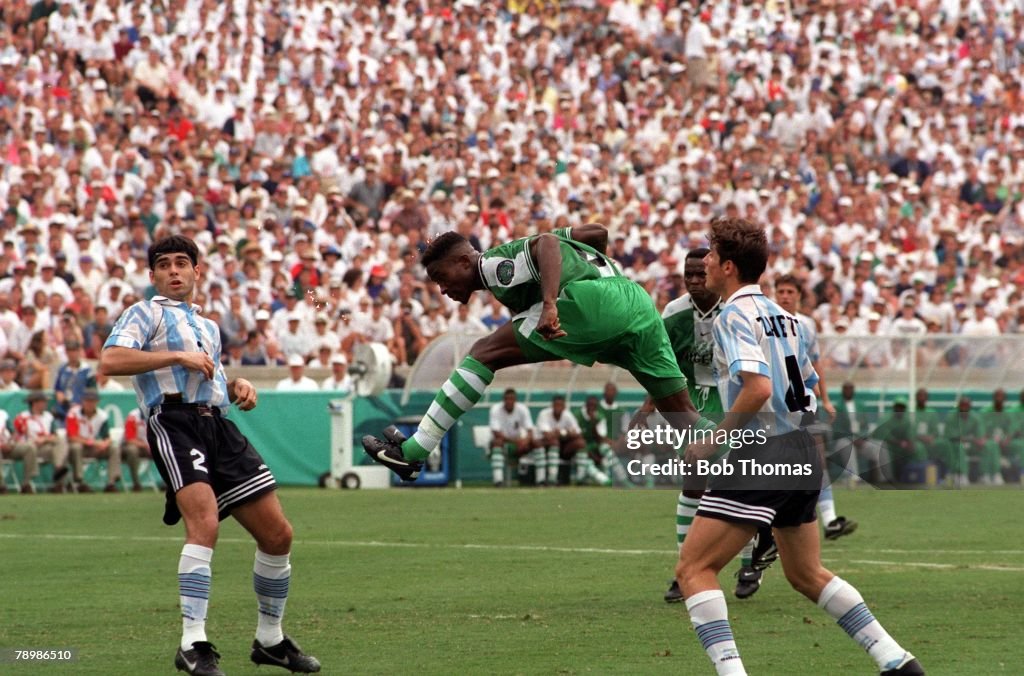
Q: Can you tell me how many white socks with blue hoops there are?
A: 5